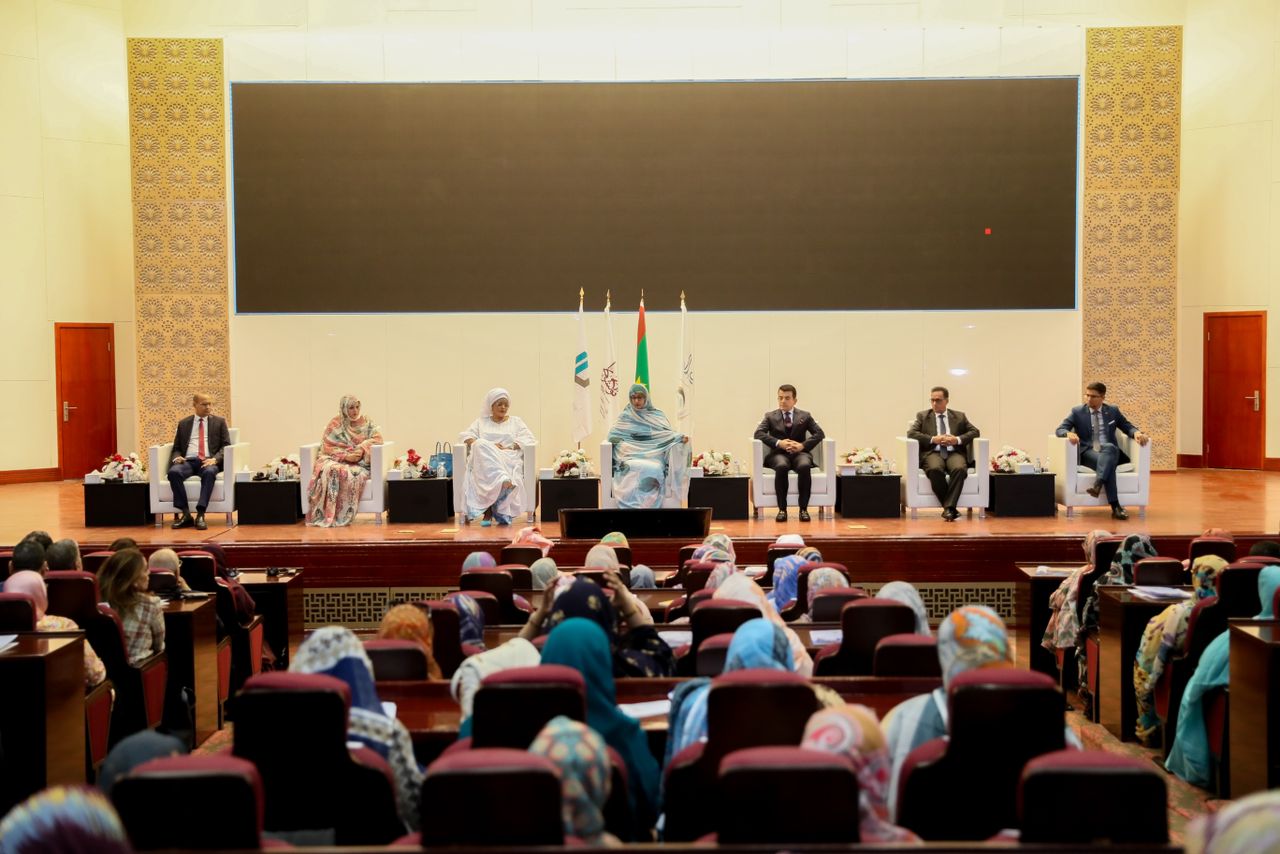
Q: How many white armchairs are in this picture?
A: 7